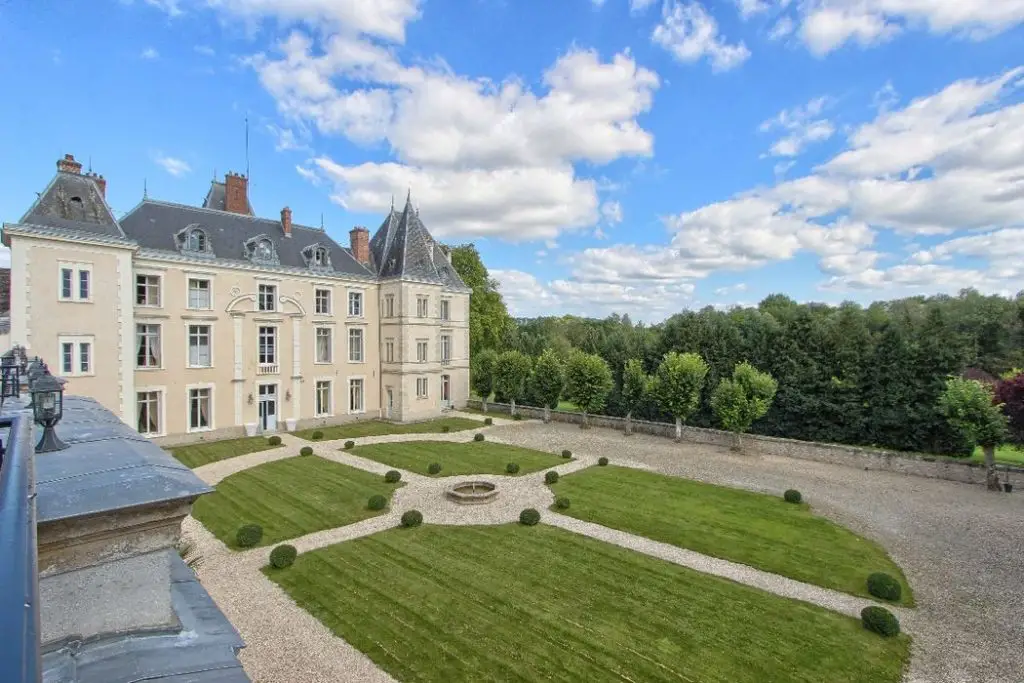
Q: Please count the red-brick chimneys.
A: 5